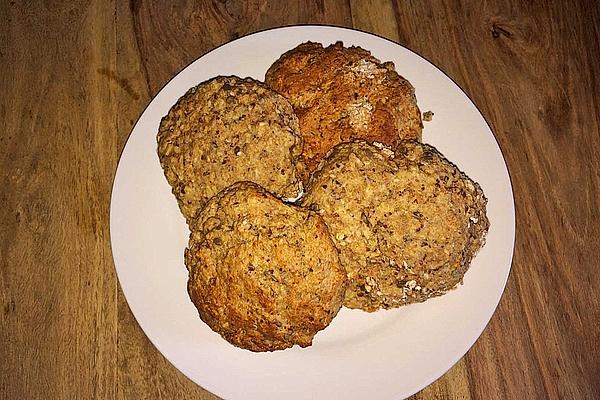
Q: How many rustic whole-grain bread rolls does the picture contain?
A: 4